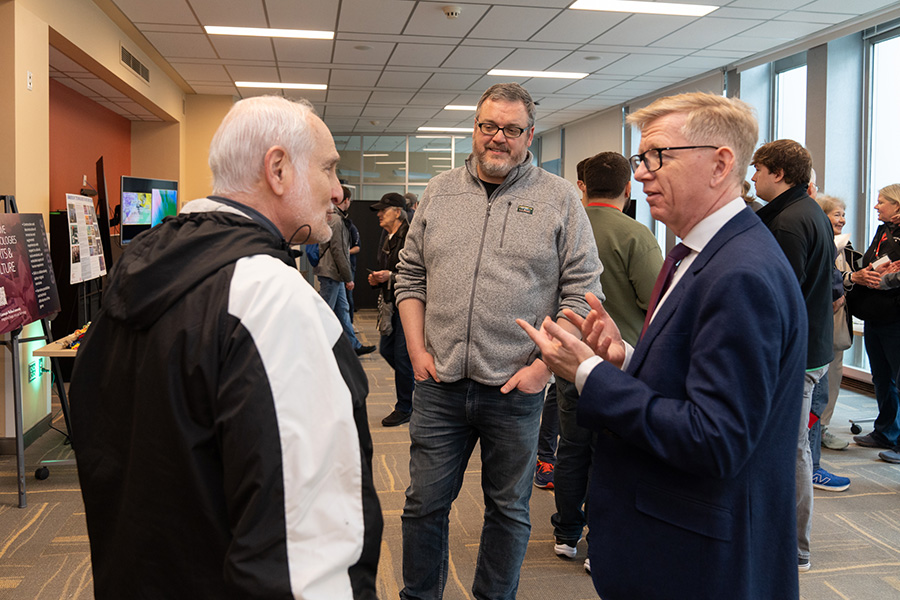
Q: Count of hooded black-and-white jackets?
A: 1